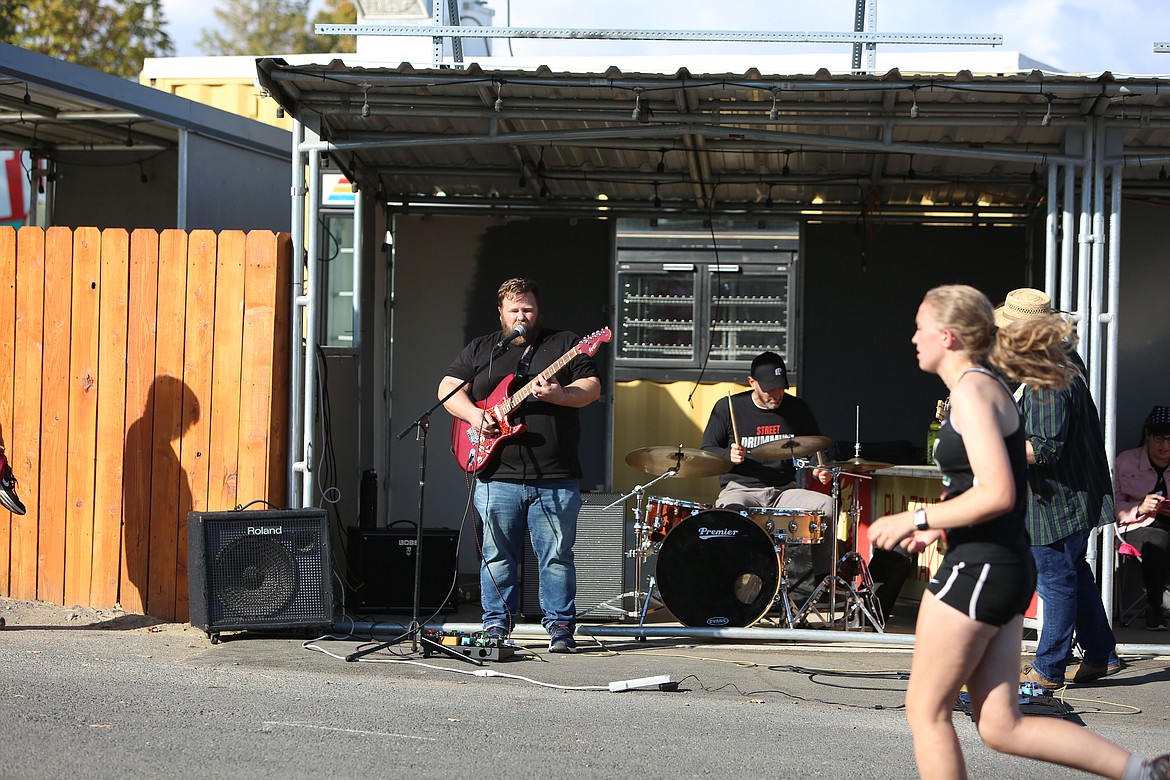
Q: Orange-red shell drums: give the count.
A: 2